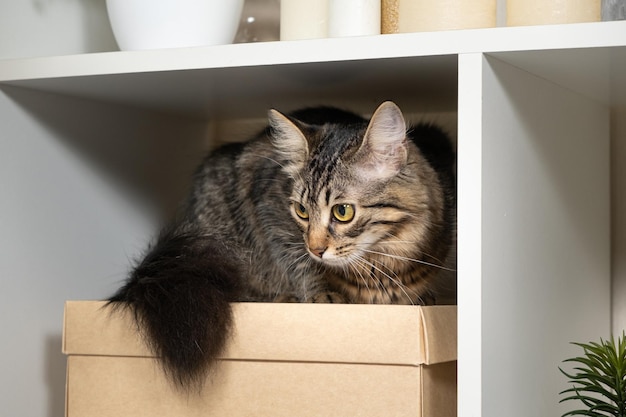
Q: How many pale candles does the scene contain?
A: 4